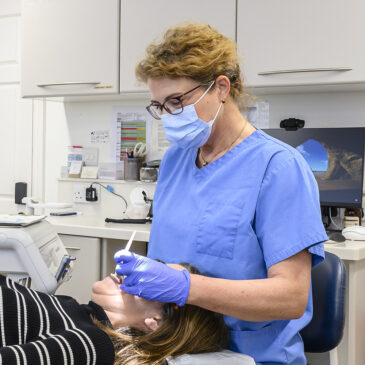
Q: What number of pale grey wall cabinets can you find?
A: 3